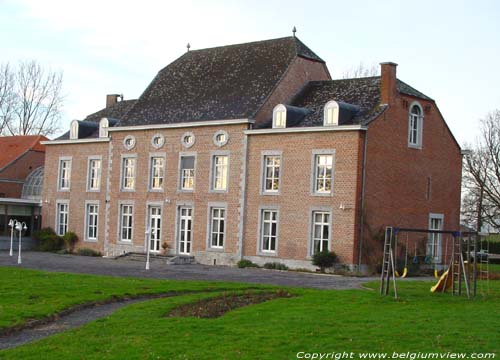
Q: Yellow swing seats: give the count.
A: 2